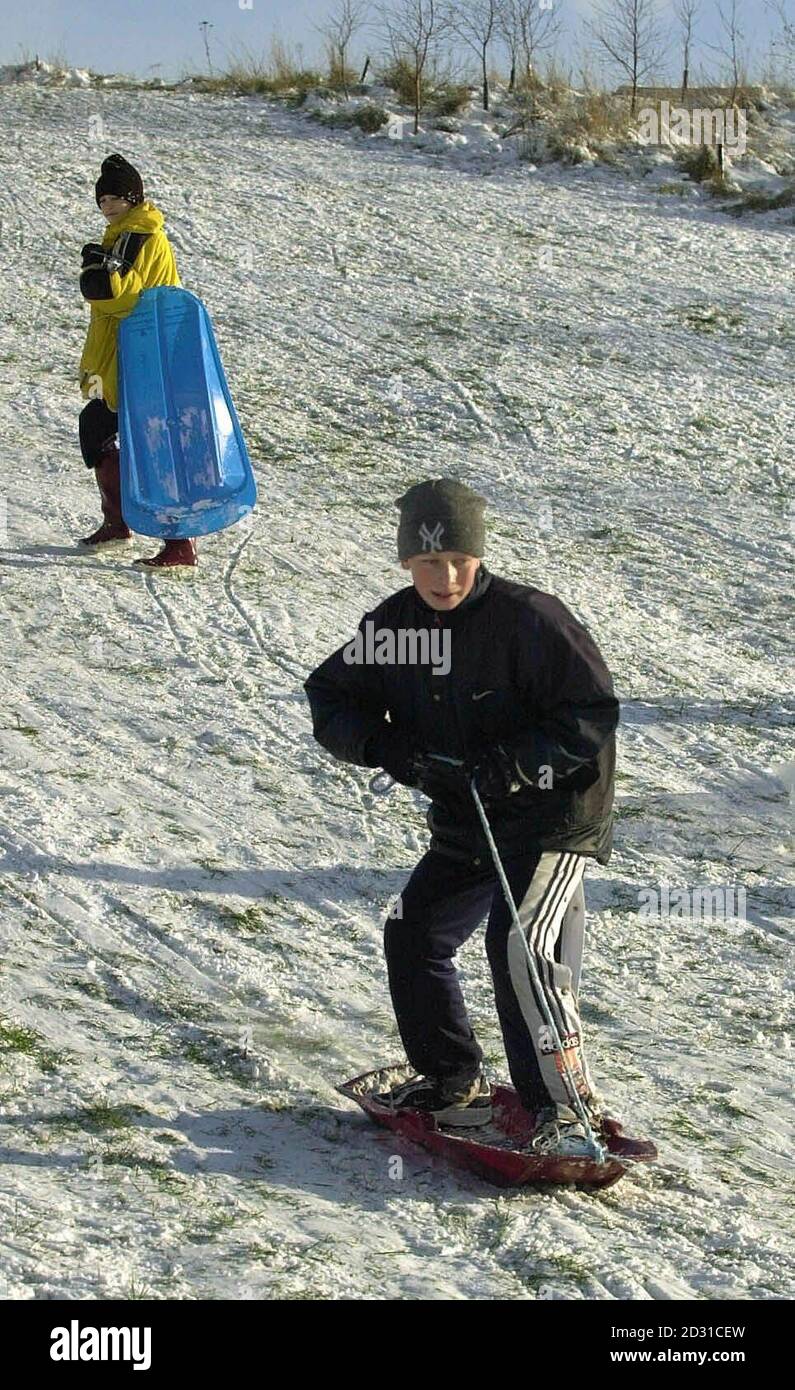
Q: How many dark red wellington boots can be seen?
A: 2